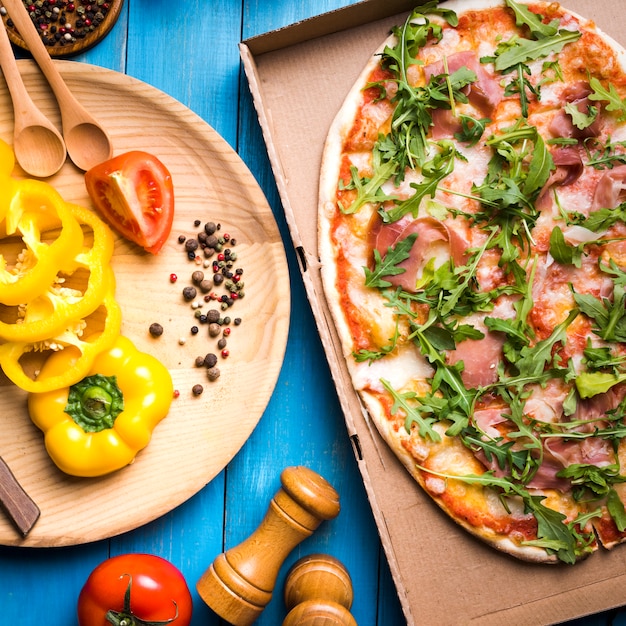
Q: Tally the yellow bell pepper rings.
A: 3